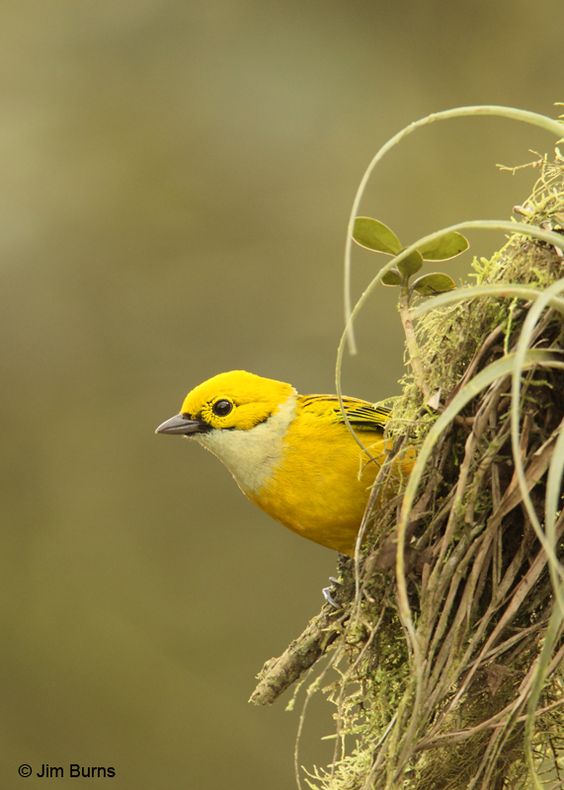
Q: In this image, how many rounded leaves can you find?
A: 5